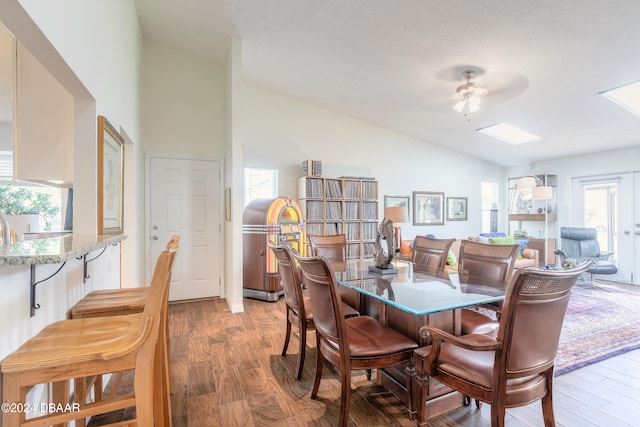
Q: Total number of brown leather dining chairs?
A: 6